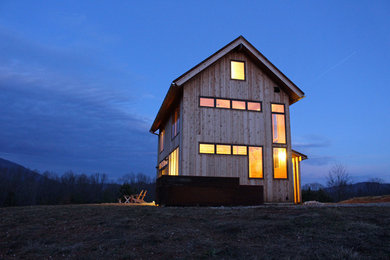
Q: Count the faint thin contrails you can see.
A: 1